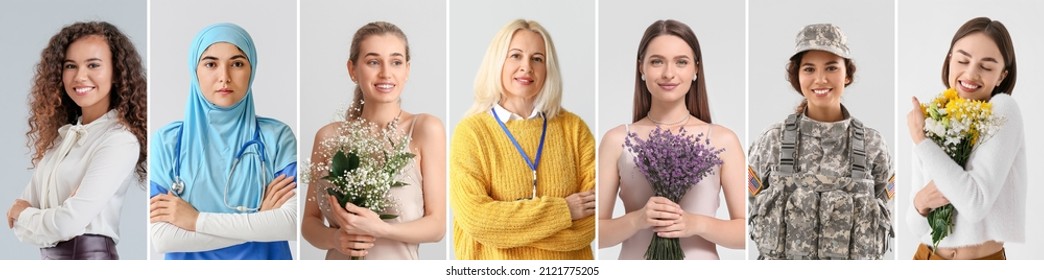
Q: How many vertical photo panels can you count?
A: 7